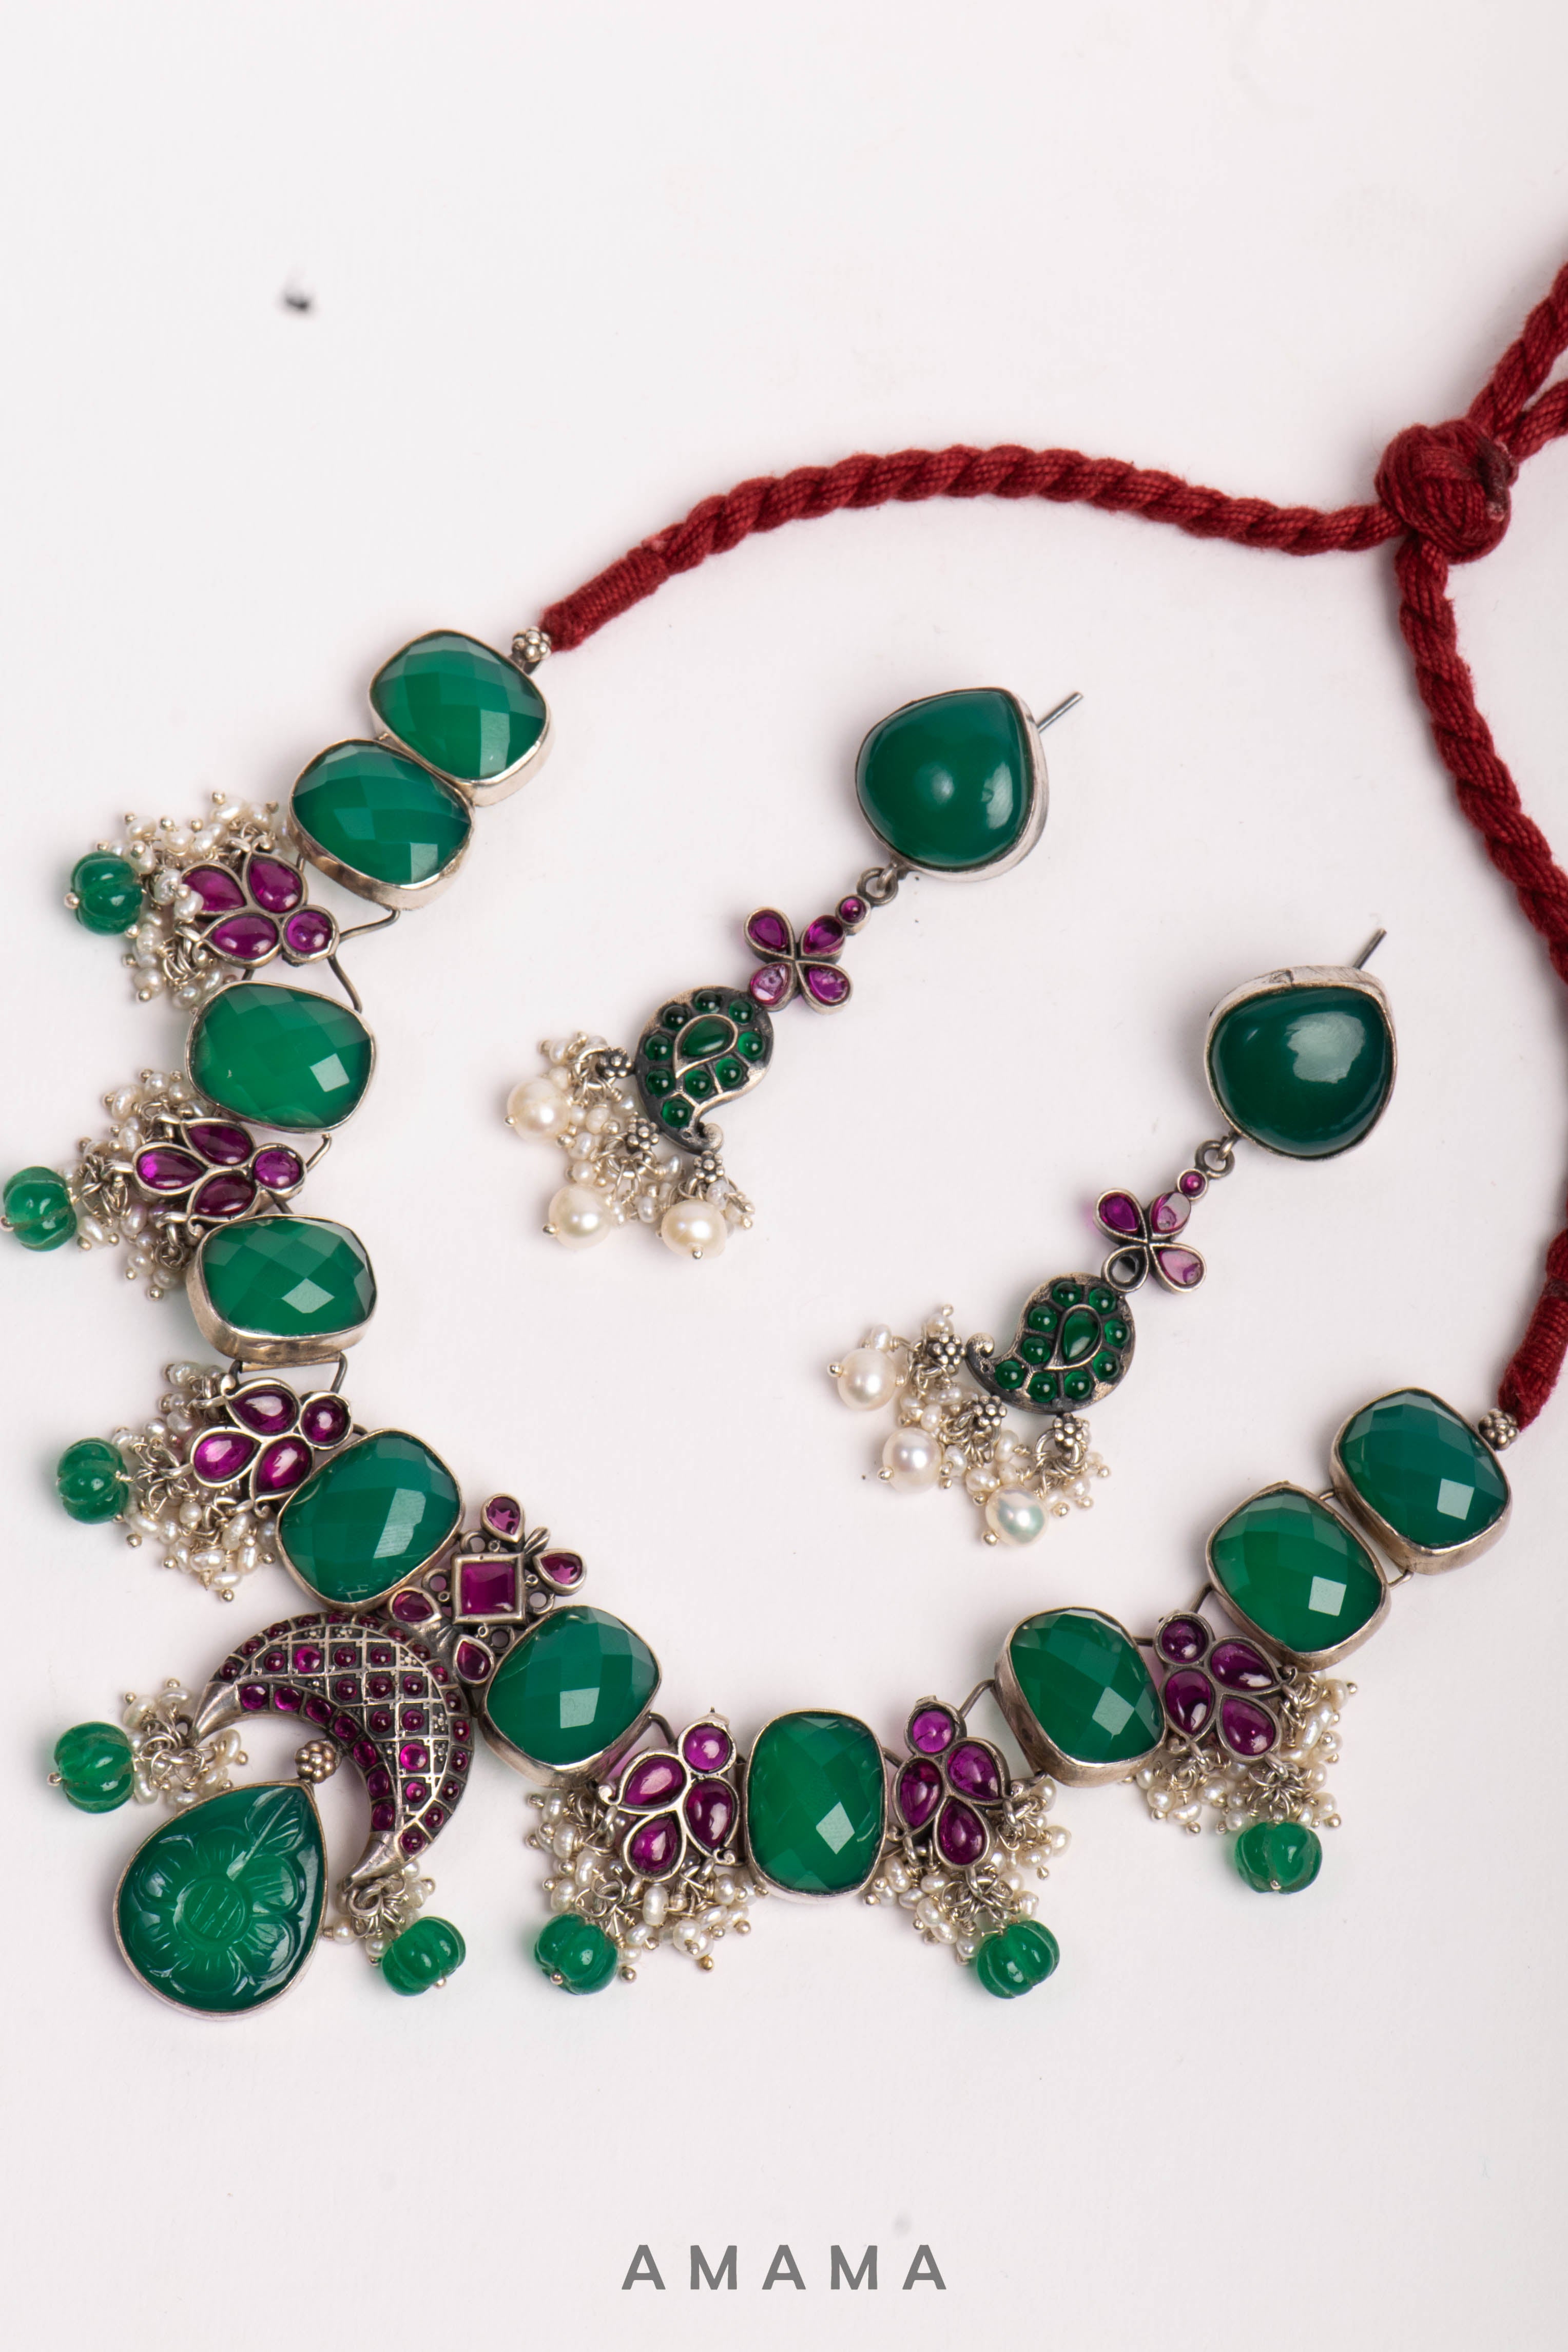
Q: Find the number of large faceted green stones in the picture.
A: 10